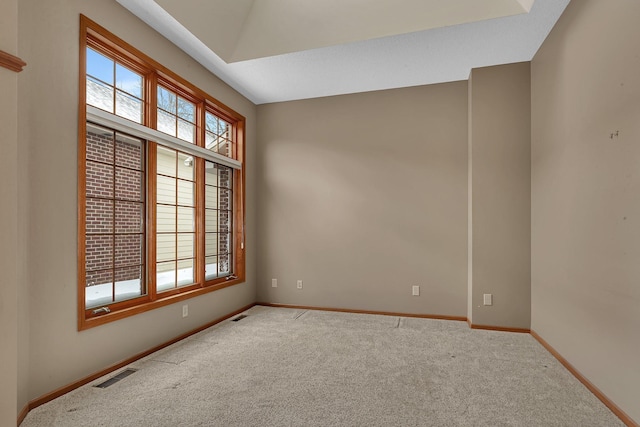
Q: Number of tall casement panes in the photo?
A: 3